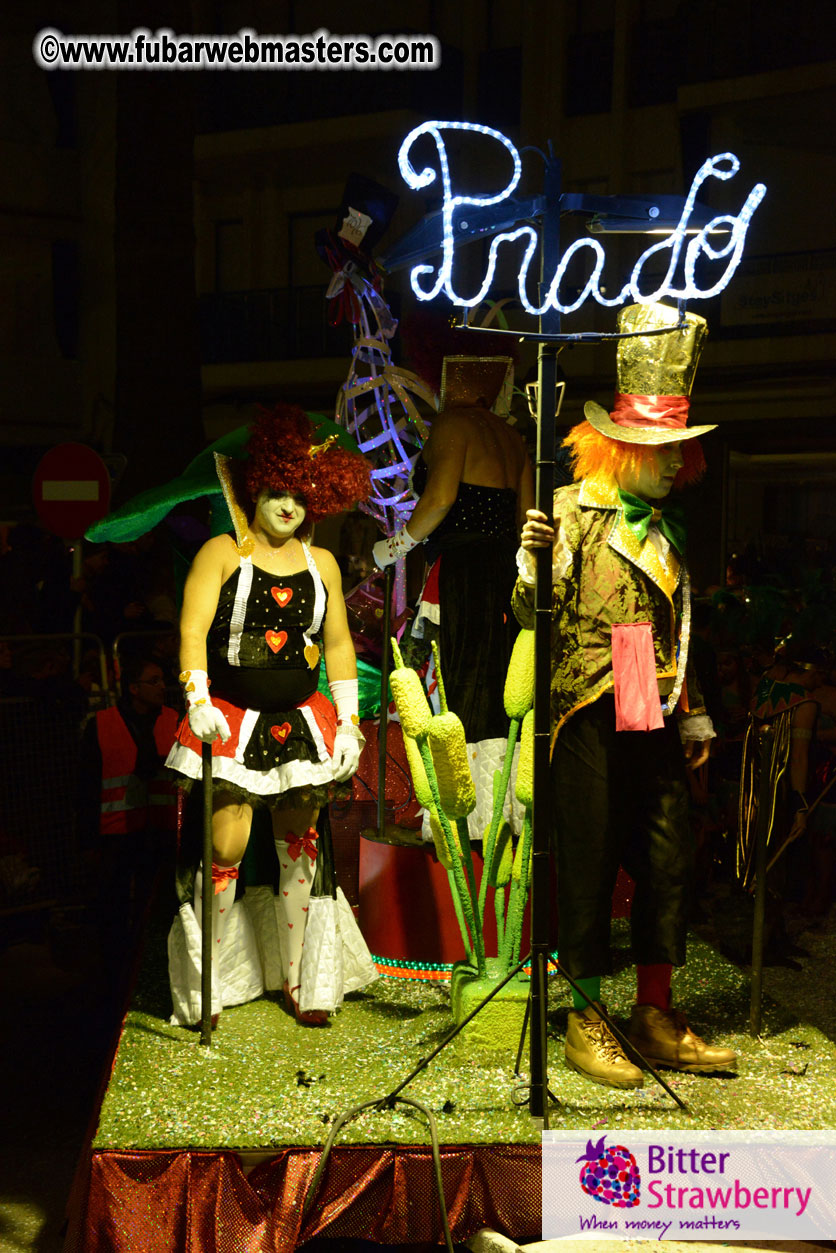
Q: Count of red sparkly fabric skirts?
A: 1